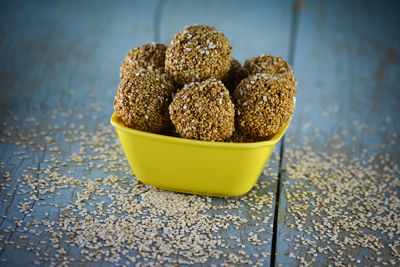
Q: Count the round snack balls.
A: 7